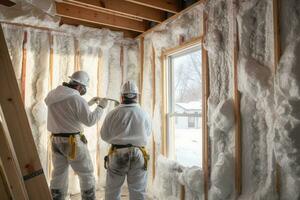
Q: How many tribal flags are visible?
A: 0